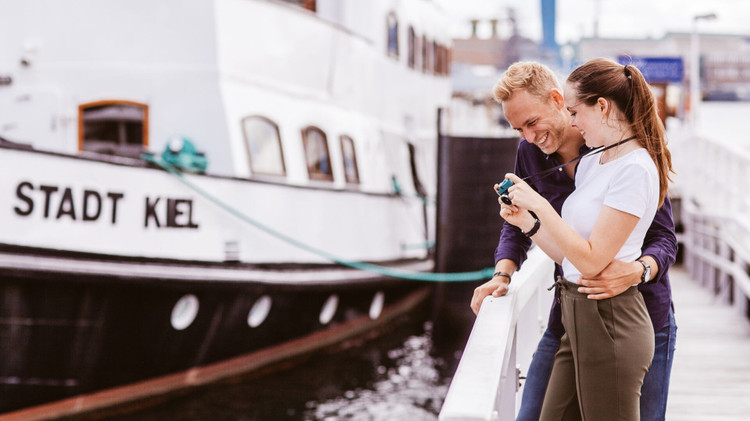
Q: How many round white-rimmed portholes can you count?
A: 4